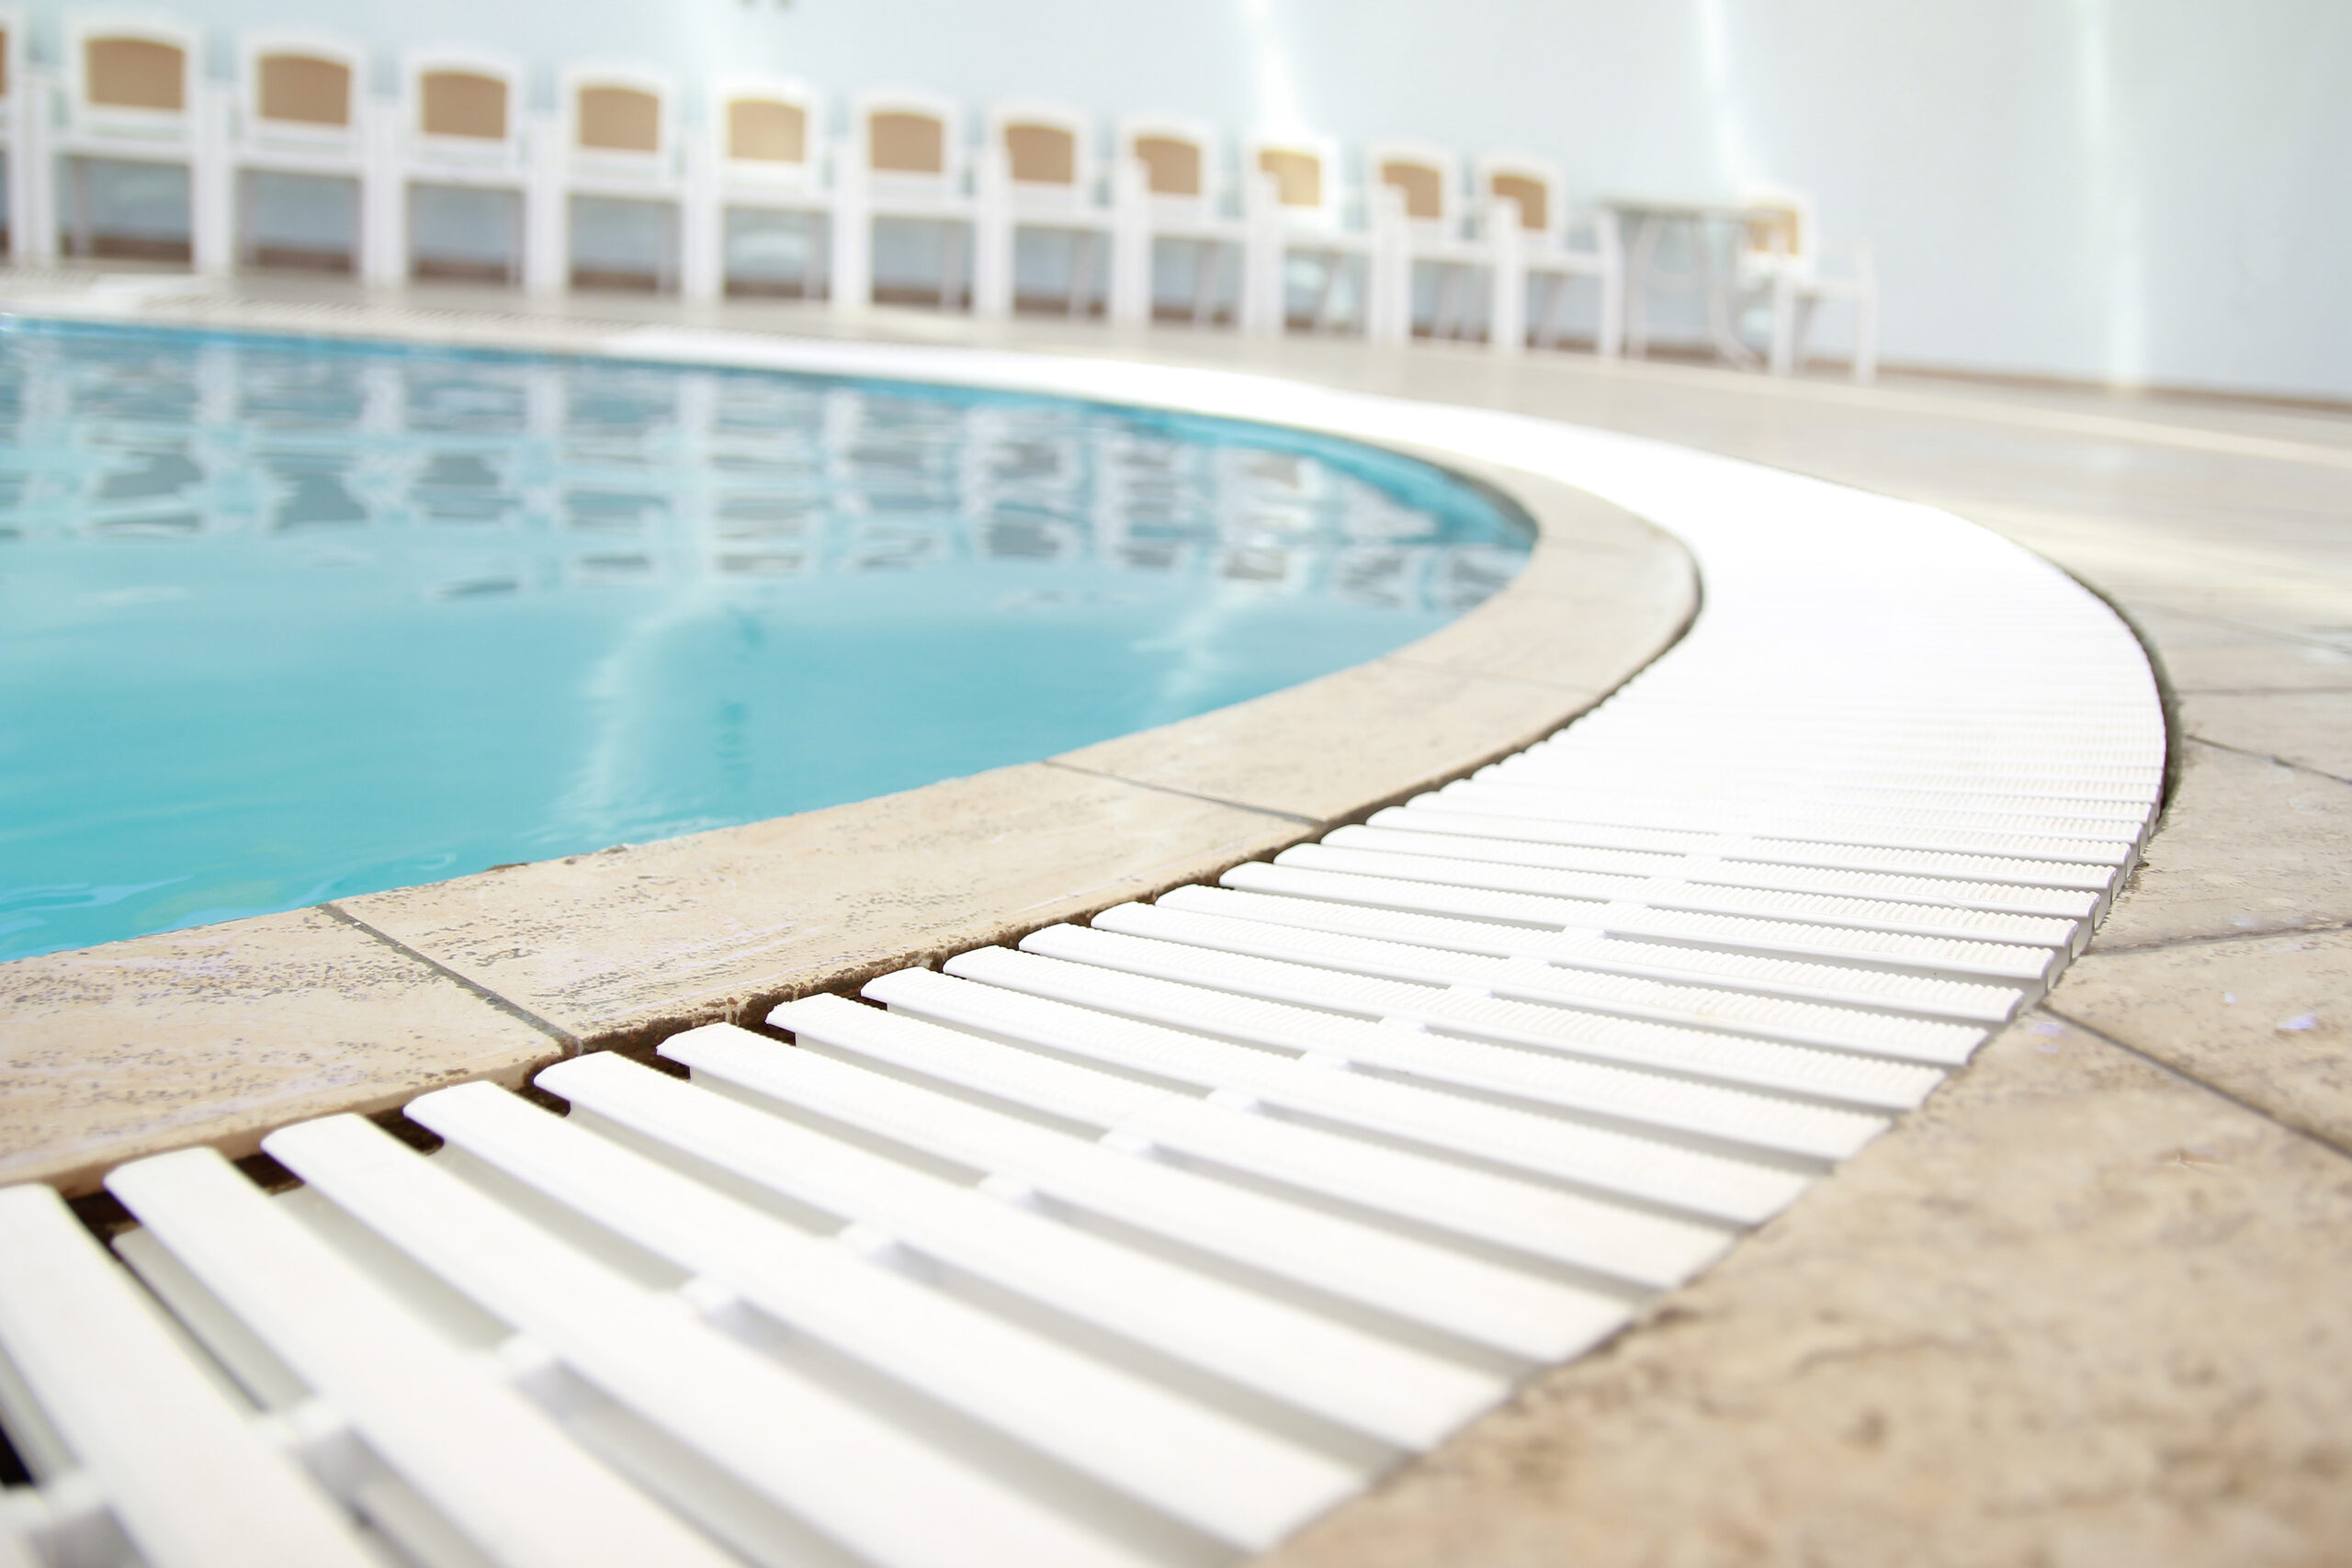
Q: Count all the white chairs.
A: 13